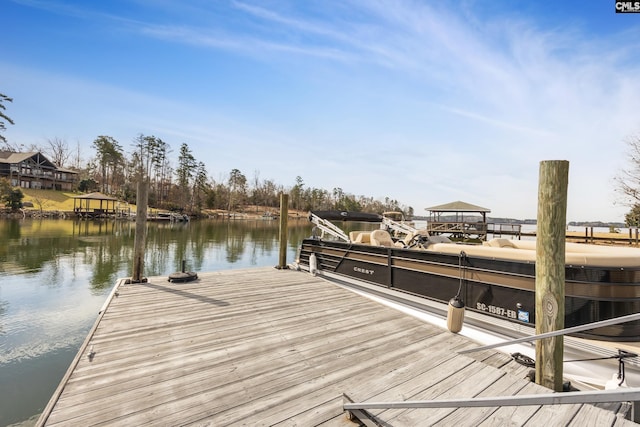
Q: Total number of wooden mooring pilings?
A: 3